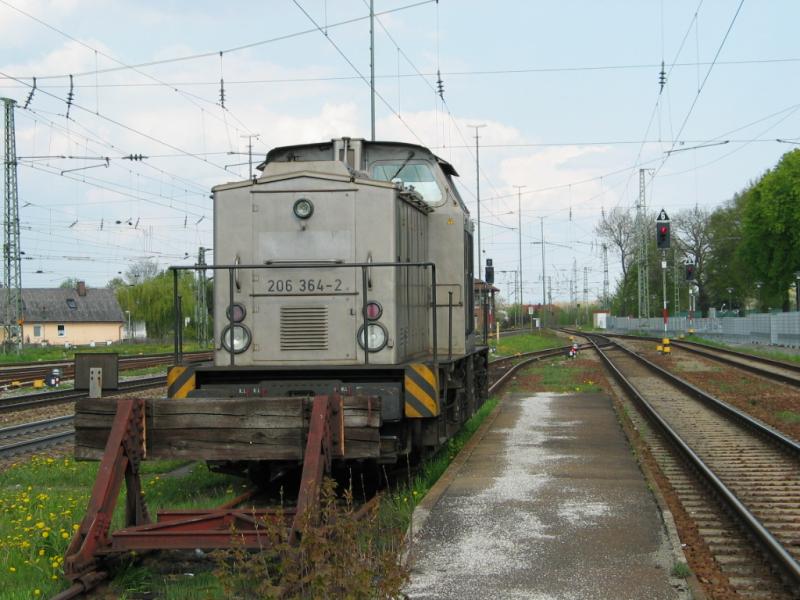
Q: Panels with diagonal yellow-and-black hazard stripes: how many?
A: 2